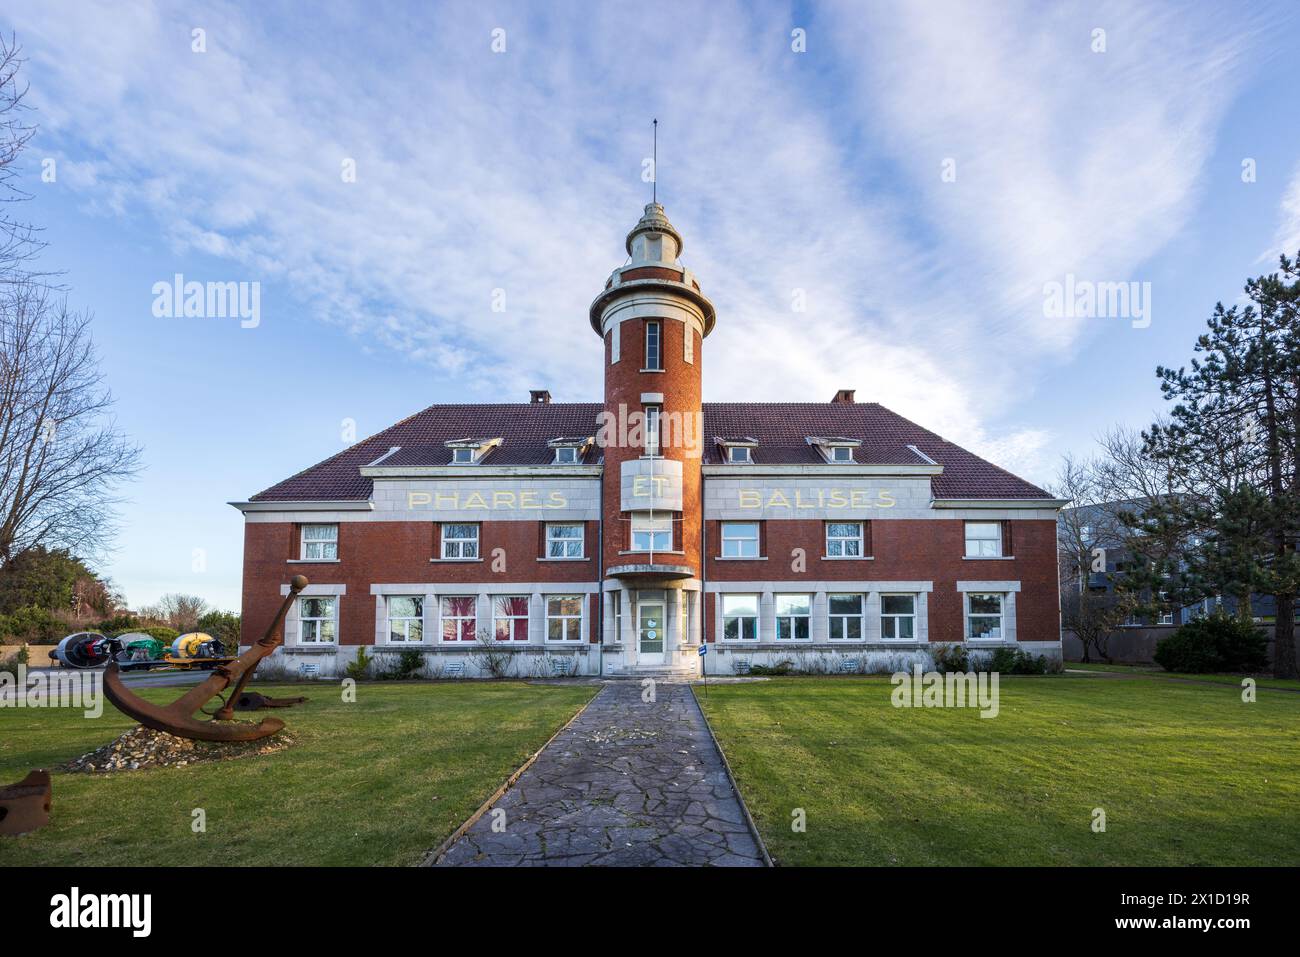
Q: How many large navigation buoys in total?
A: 3